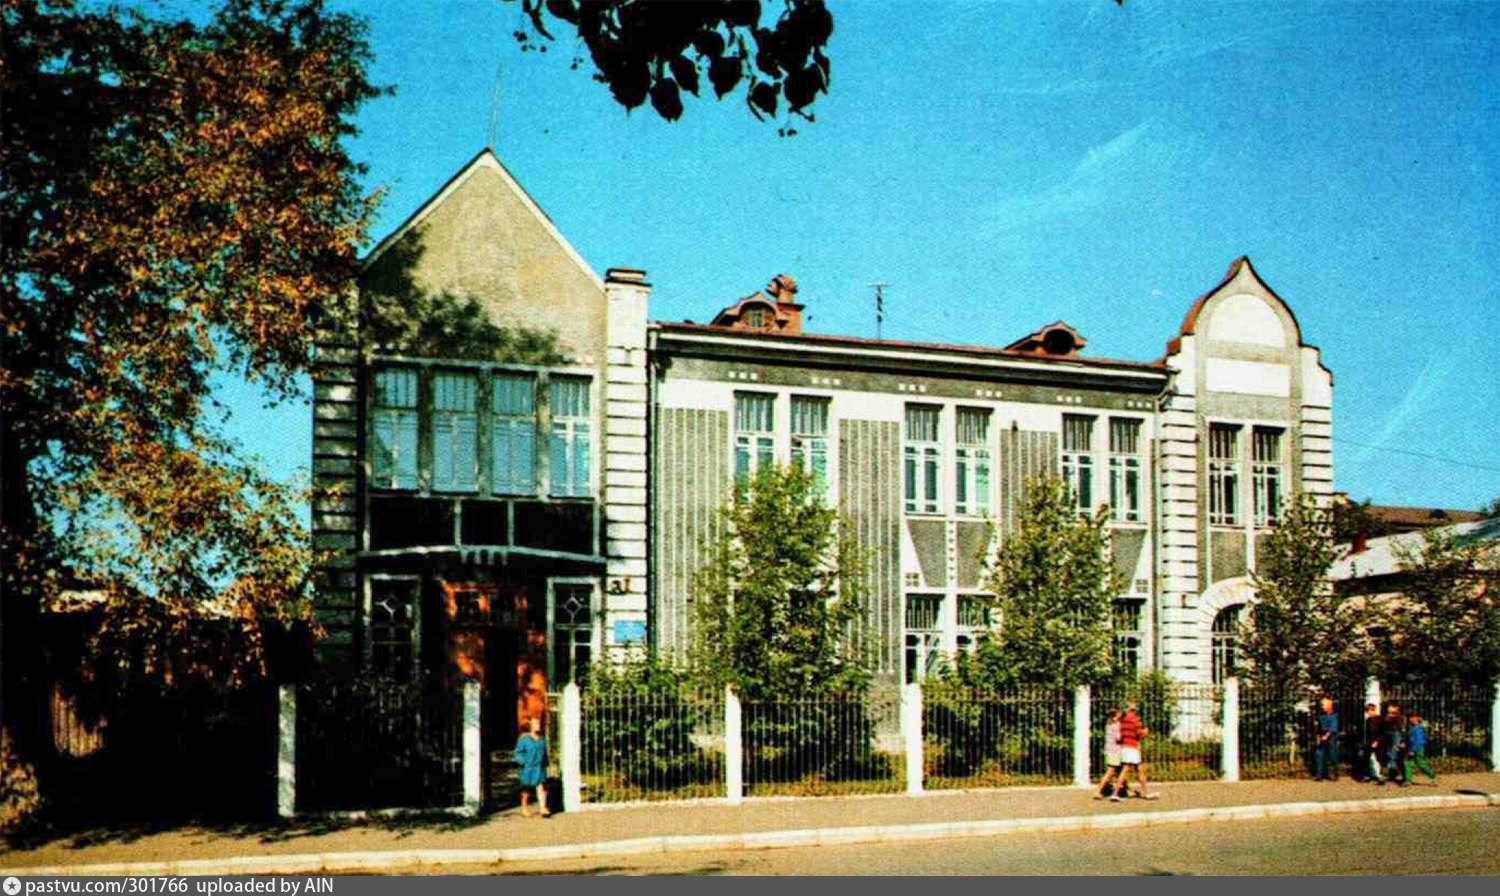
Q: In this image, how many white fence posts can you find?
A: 9